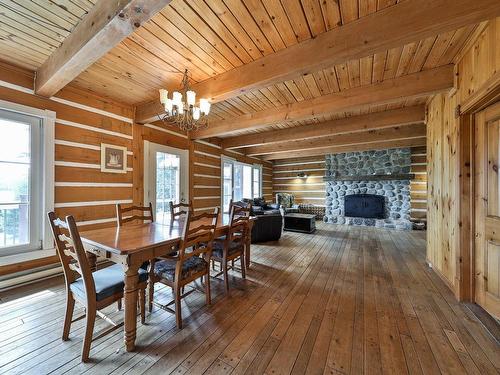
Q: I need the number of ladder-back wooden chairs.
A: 6